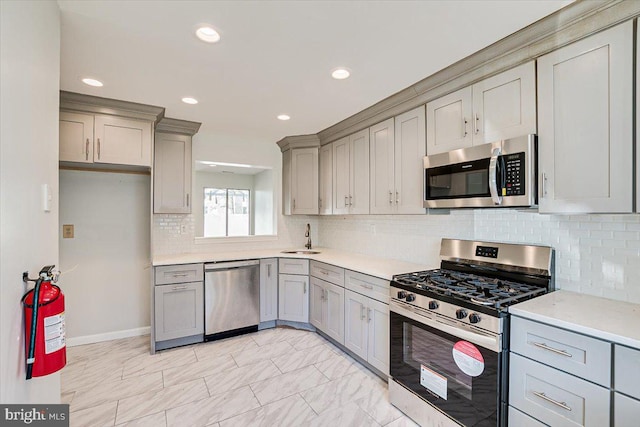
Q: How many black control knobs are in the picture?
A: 5